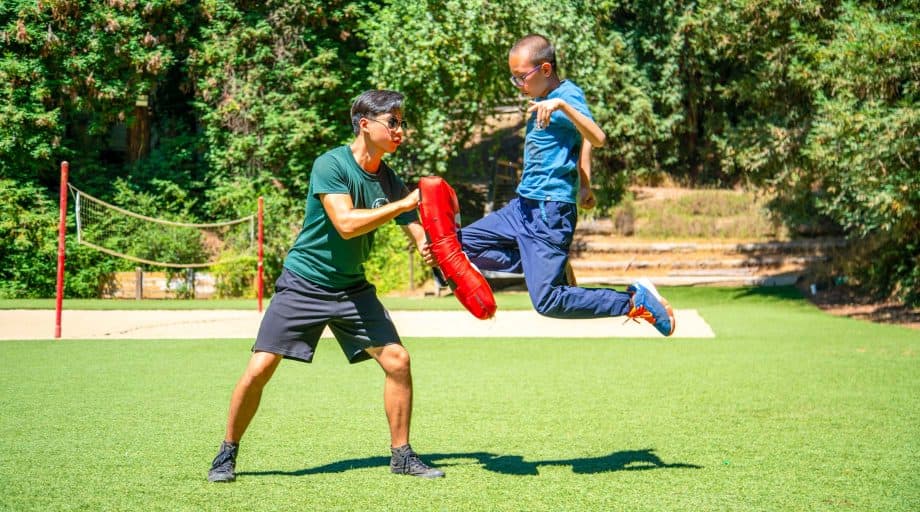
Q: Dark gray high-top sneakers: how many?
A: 2